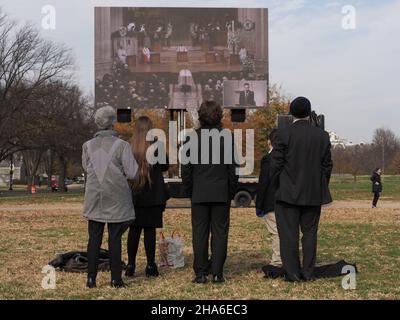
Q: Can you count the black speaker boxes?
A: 2